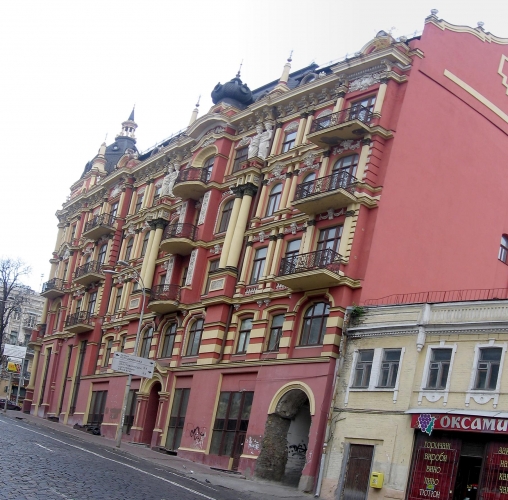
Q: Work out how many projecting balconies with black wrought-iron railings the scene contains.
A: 10